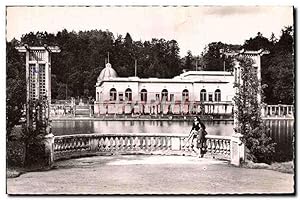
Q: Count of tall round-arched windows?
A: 7